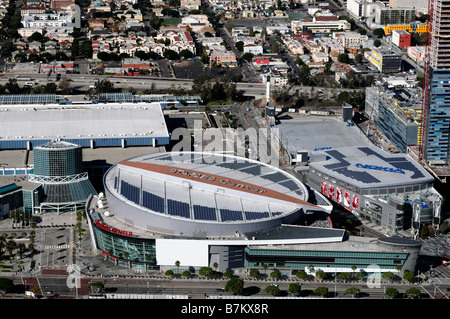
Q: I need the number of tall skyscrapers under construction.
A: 1